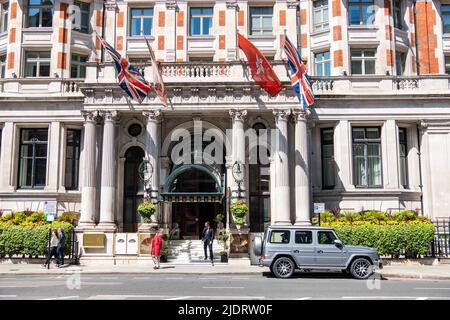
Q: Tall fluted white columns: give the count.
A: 6